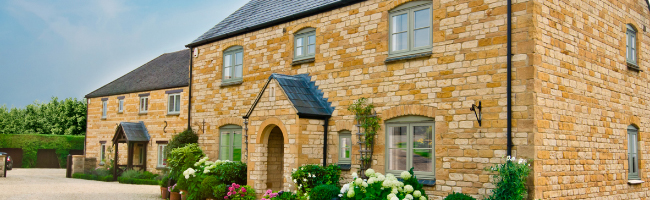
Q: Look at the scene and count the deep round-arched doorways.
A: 1